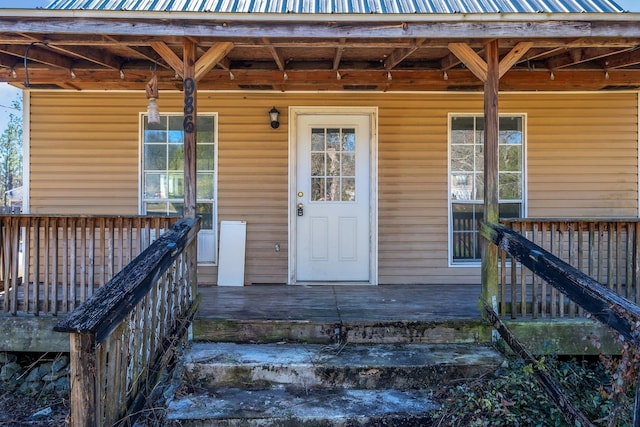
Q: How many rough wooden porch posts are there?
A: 2